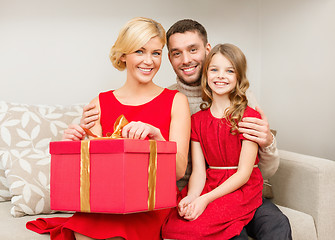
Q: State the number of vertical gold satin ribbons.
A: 2